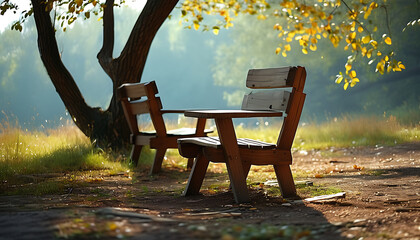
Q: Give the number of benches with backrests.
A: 2